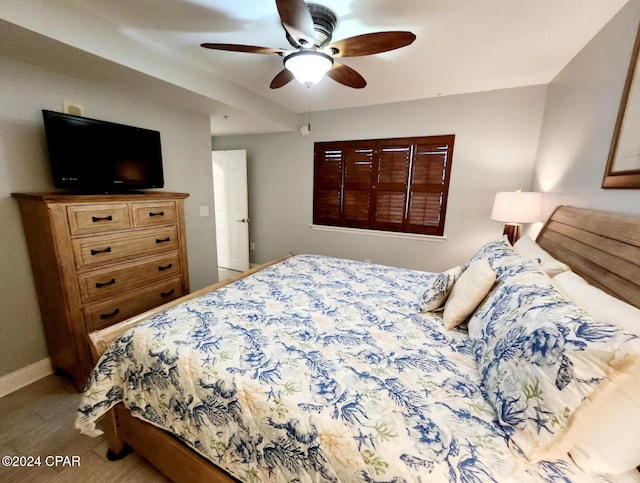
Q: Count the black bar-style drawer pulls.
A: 8